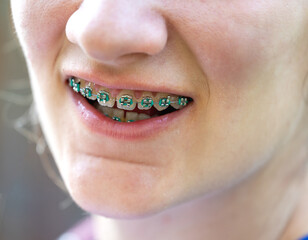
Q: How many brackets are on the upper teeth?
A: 8